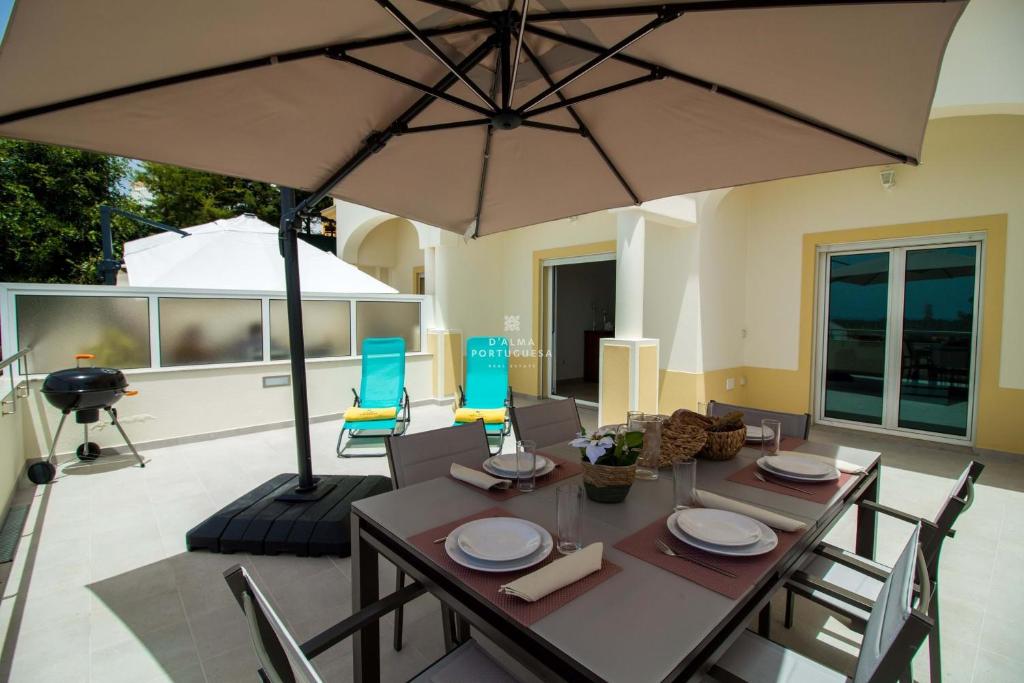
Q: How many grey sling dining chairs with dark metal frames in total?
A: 6